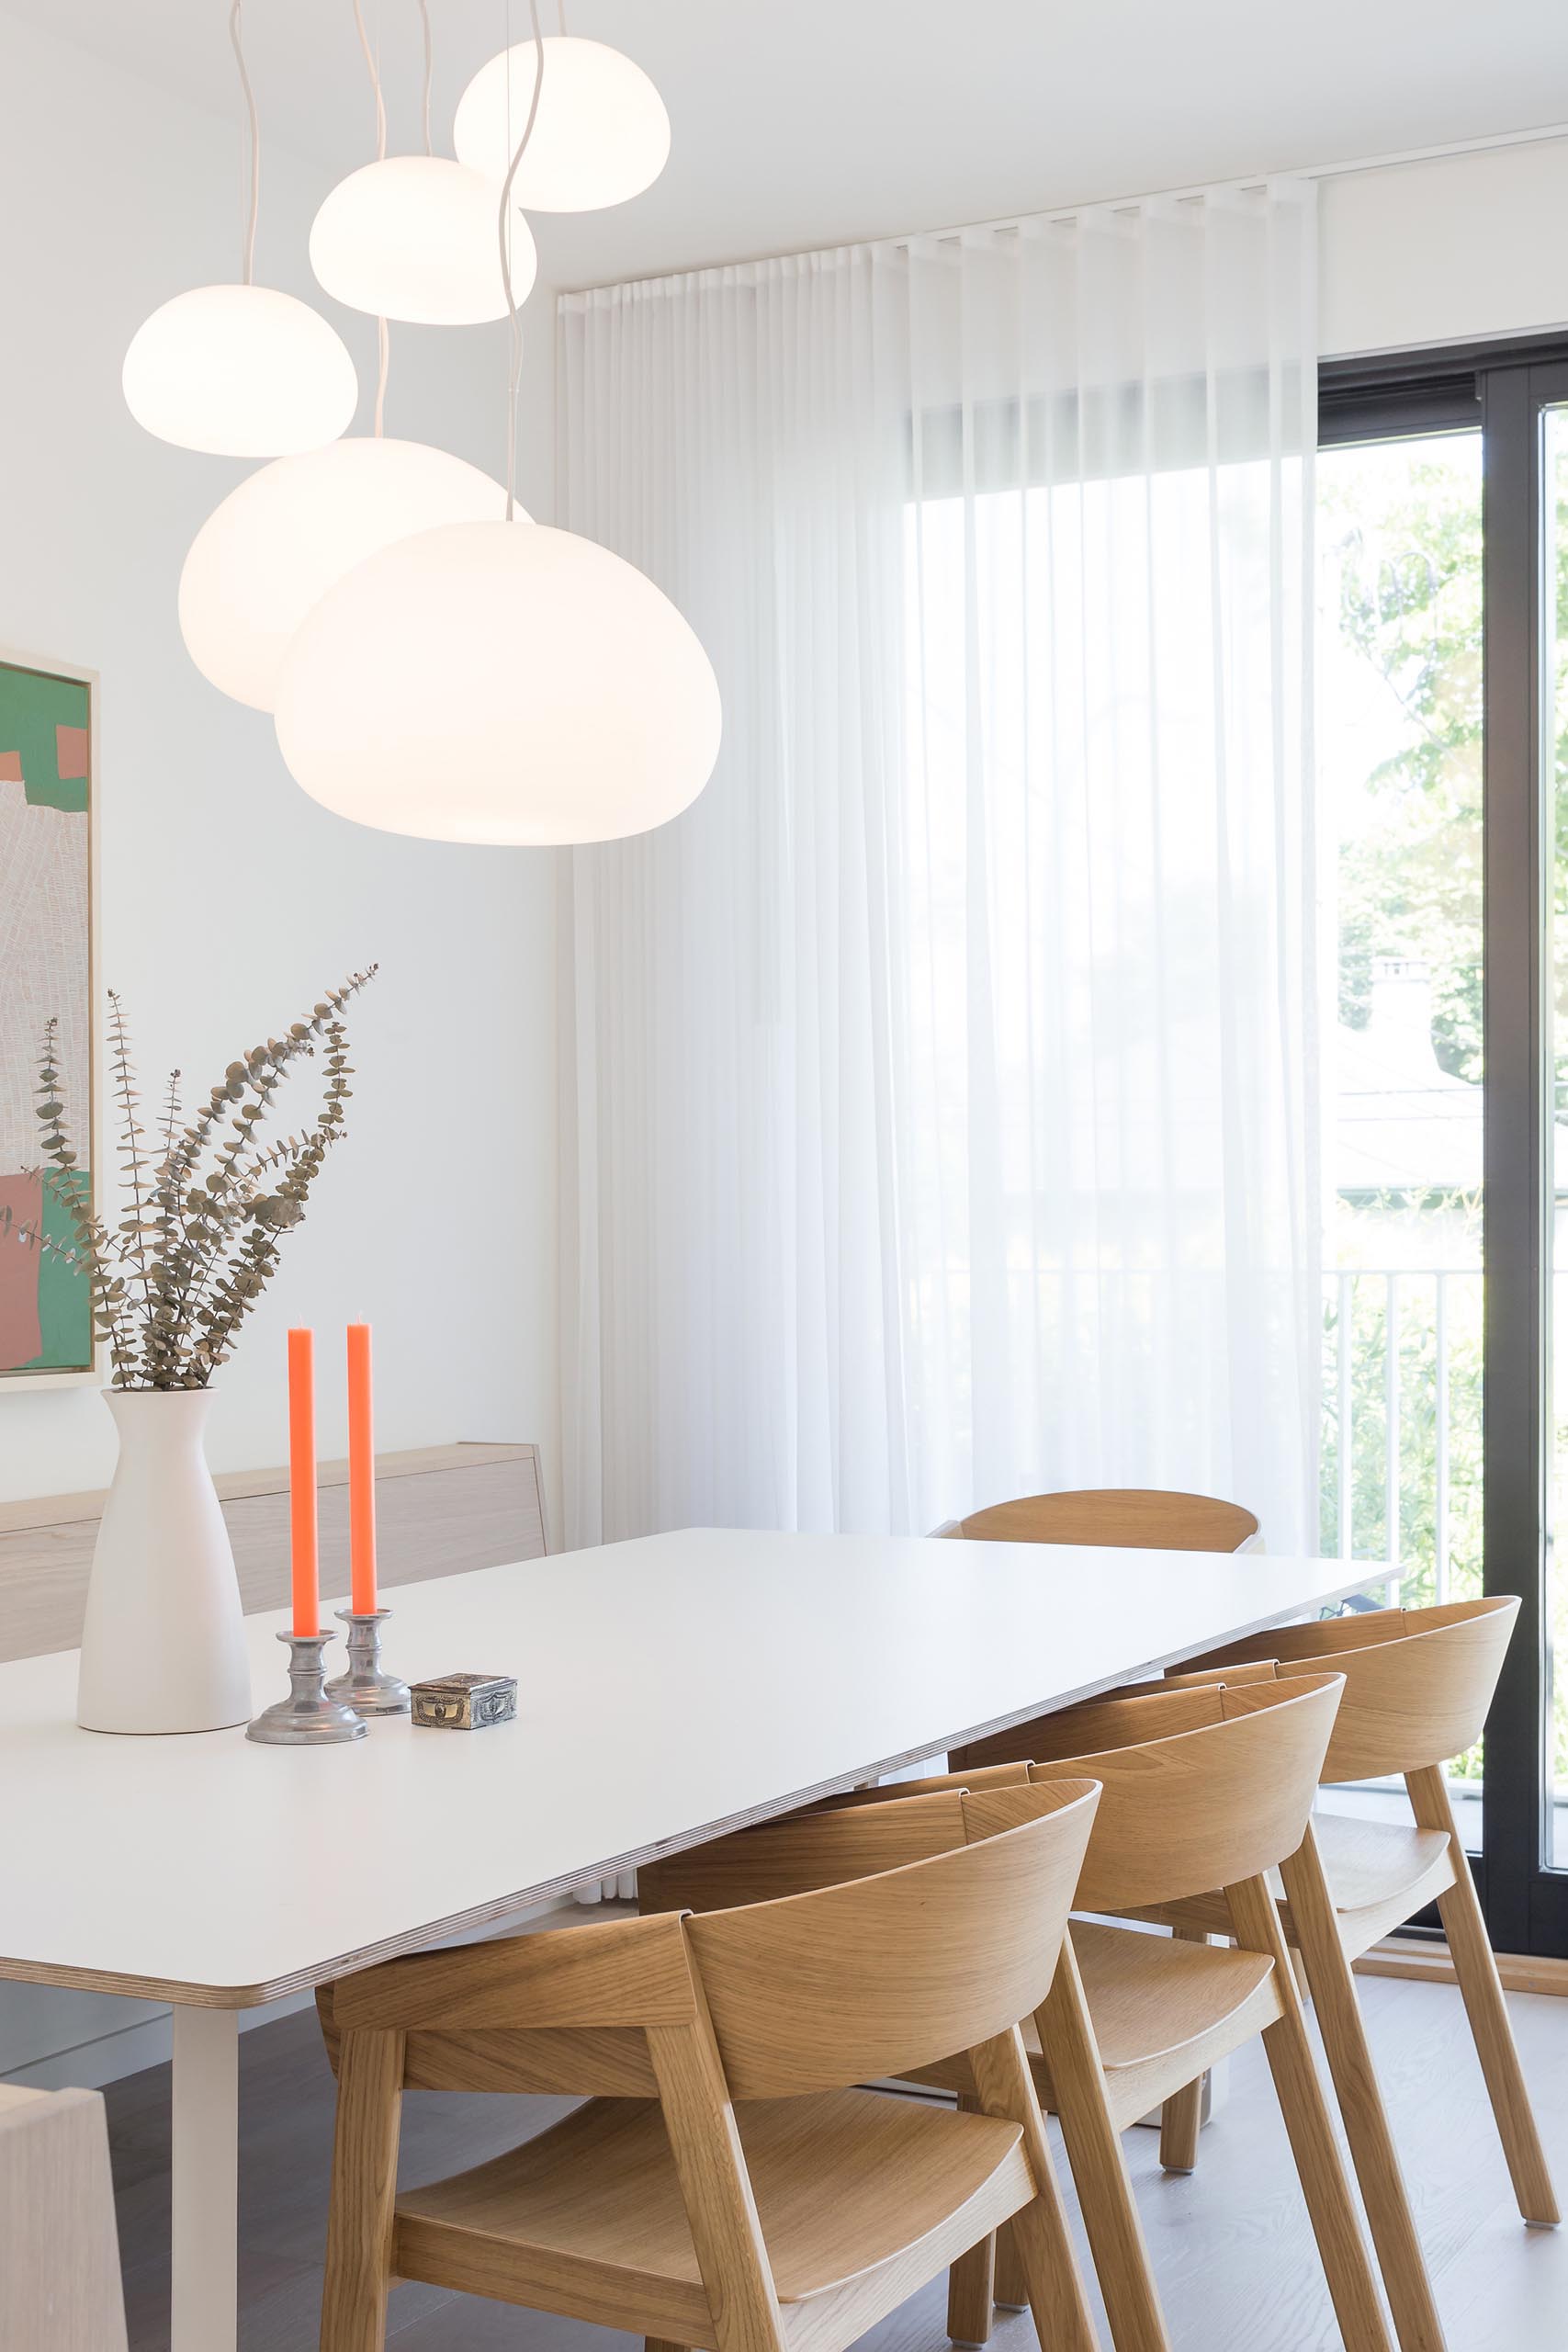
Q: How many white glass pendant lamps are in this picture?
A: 5